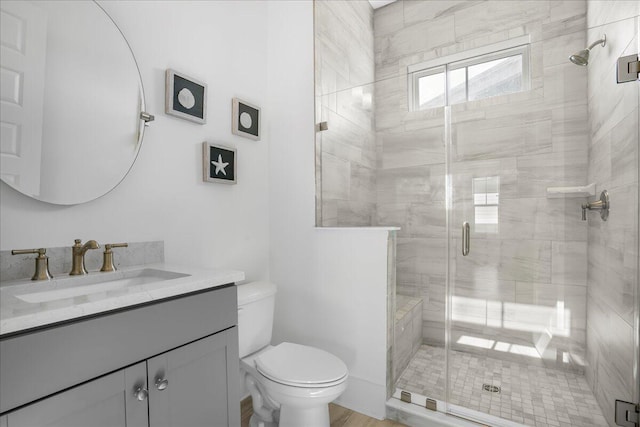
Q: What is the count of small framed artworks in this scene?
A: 3